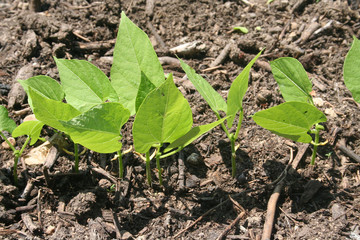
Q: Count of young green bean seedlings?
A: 7